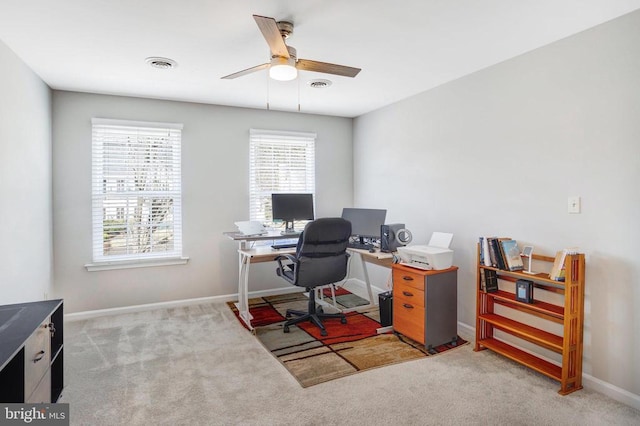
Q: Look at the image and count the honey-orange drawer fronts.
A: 3